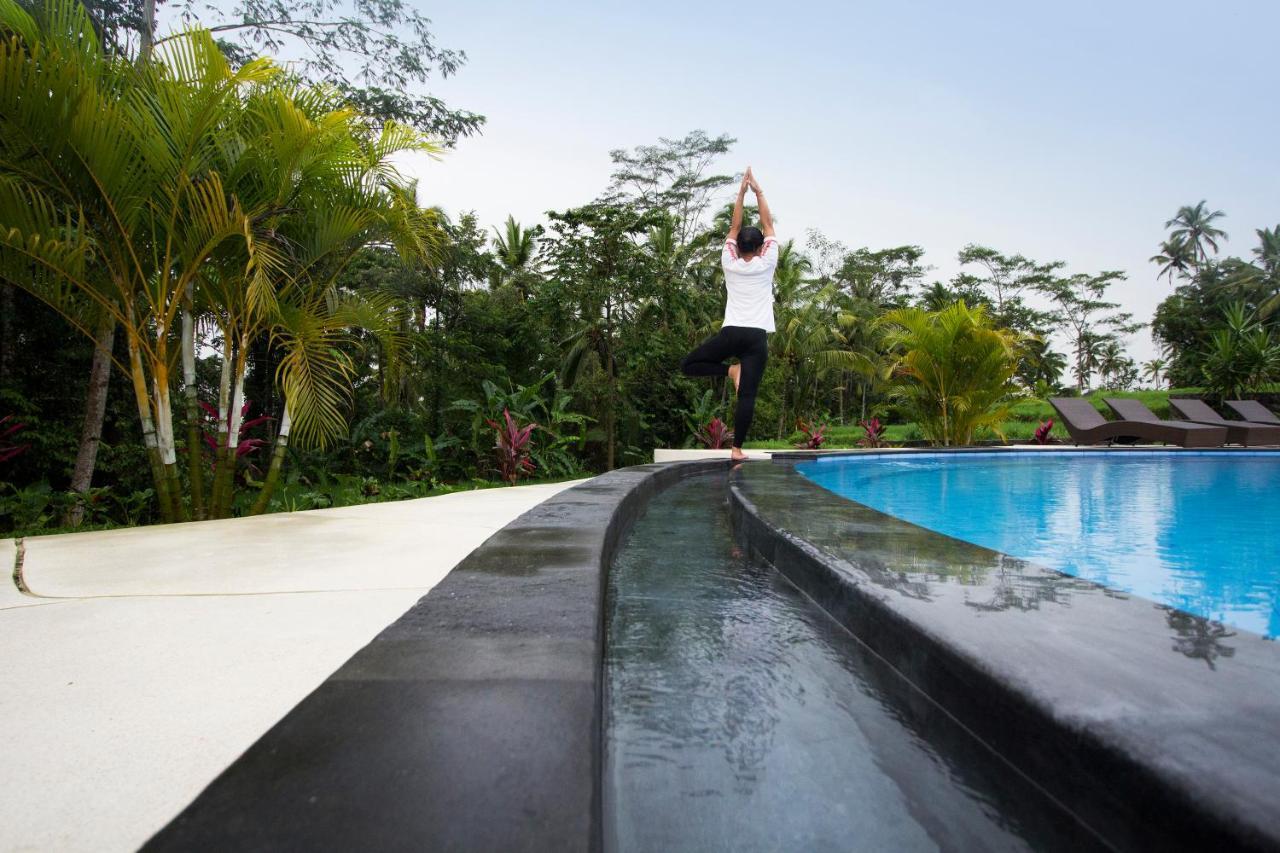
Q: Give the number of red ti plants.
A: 7